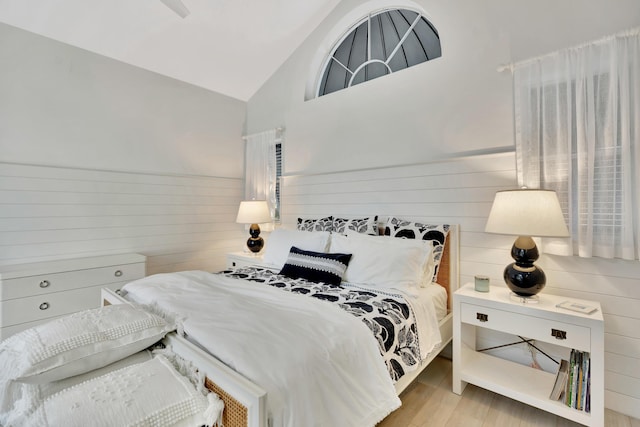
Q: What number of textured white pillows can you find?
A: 2